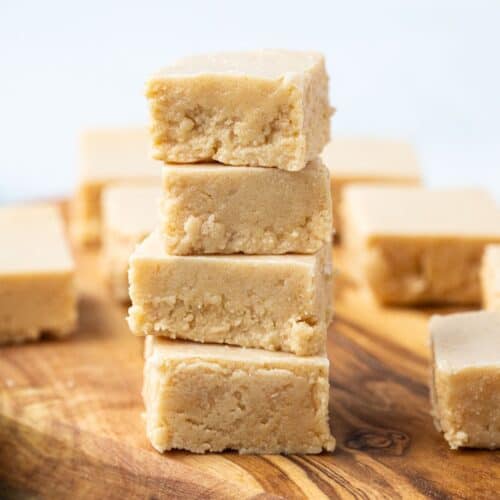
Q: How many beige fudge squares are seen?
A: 11